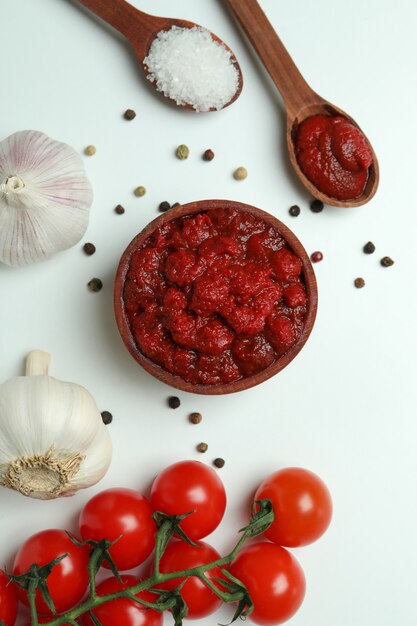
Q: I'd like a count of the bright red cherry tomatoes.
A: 8